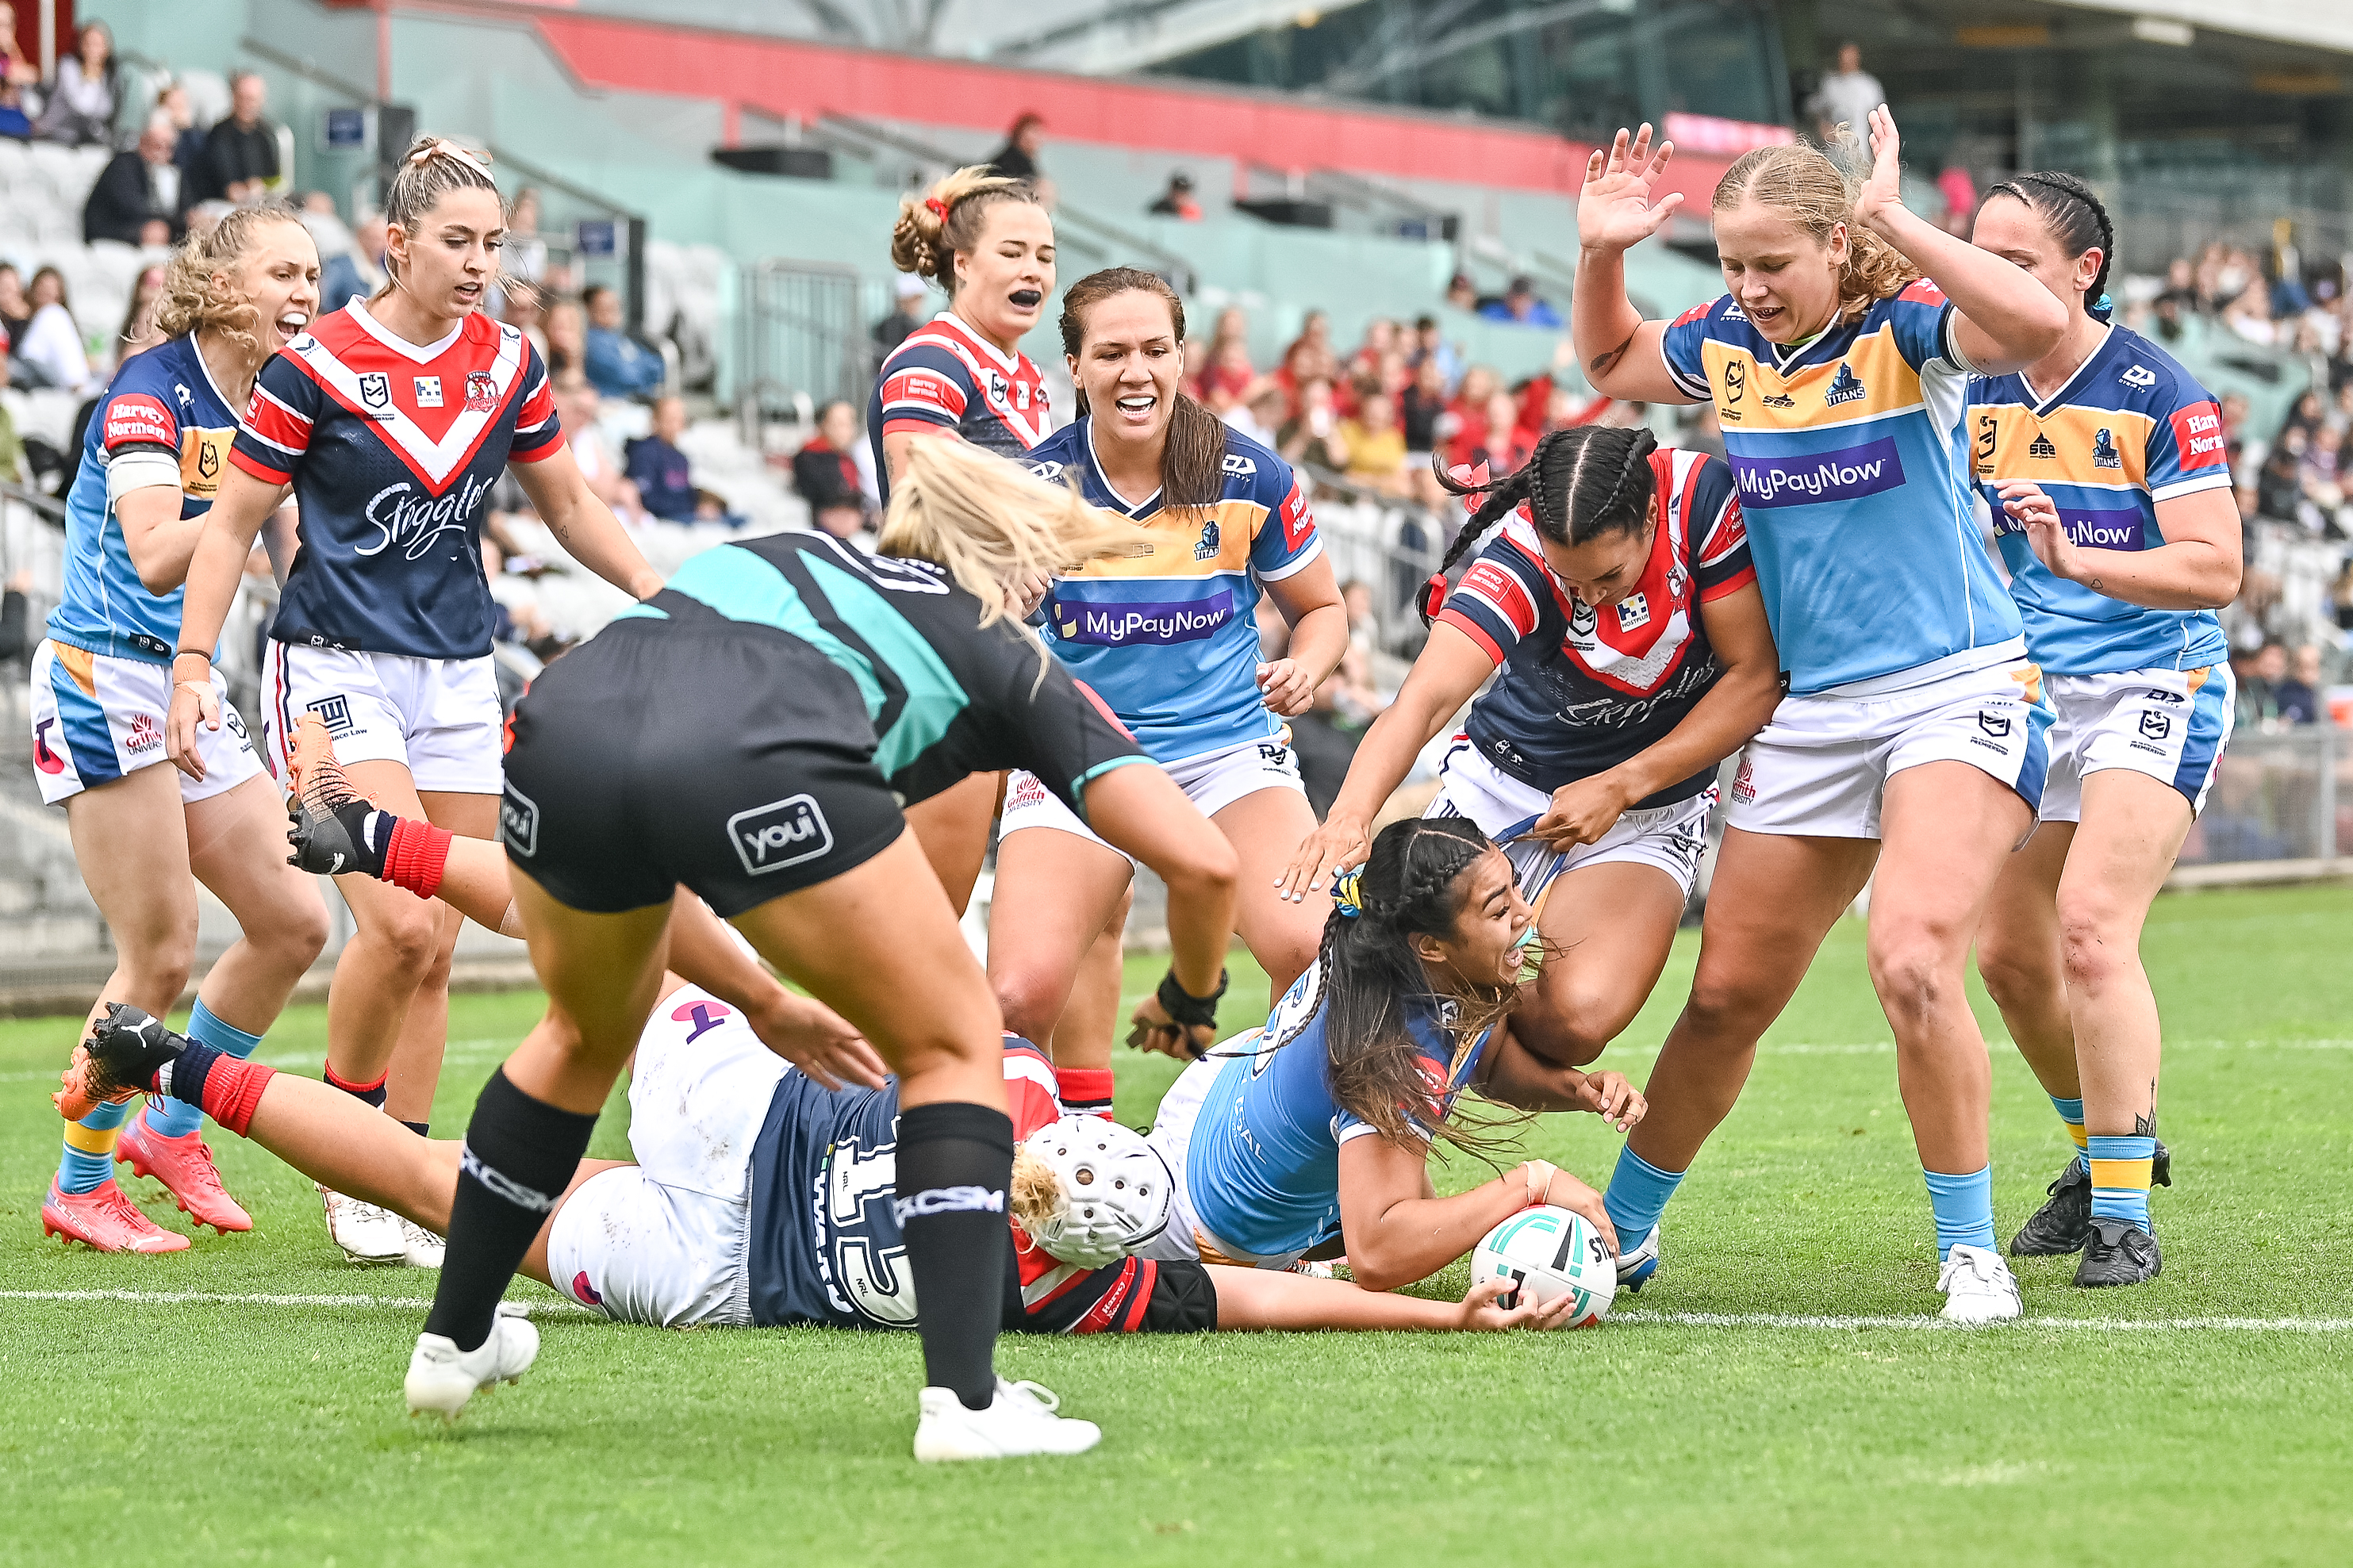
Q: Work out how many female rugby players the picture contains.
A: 9